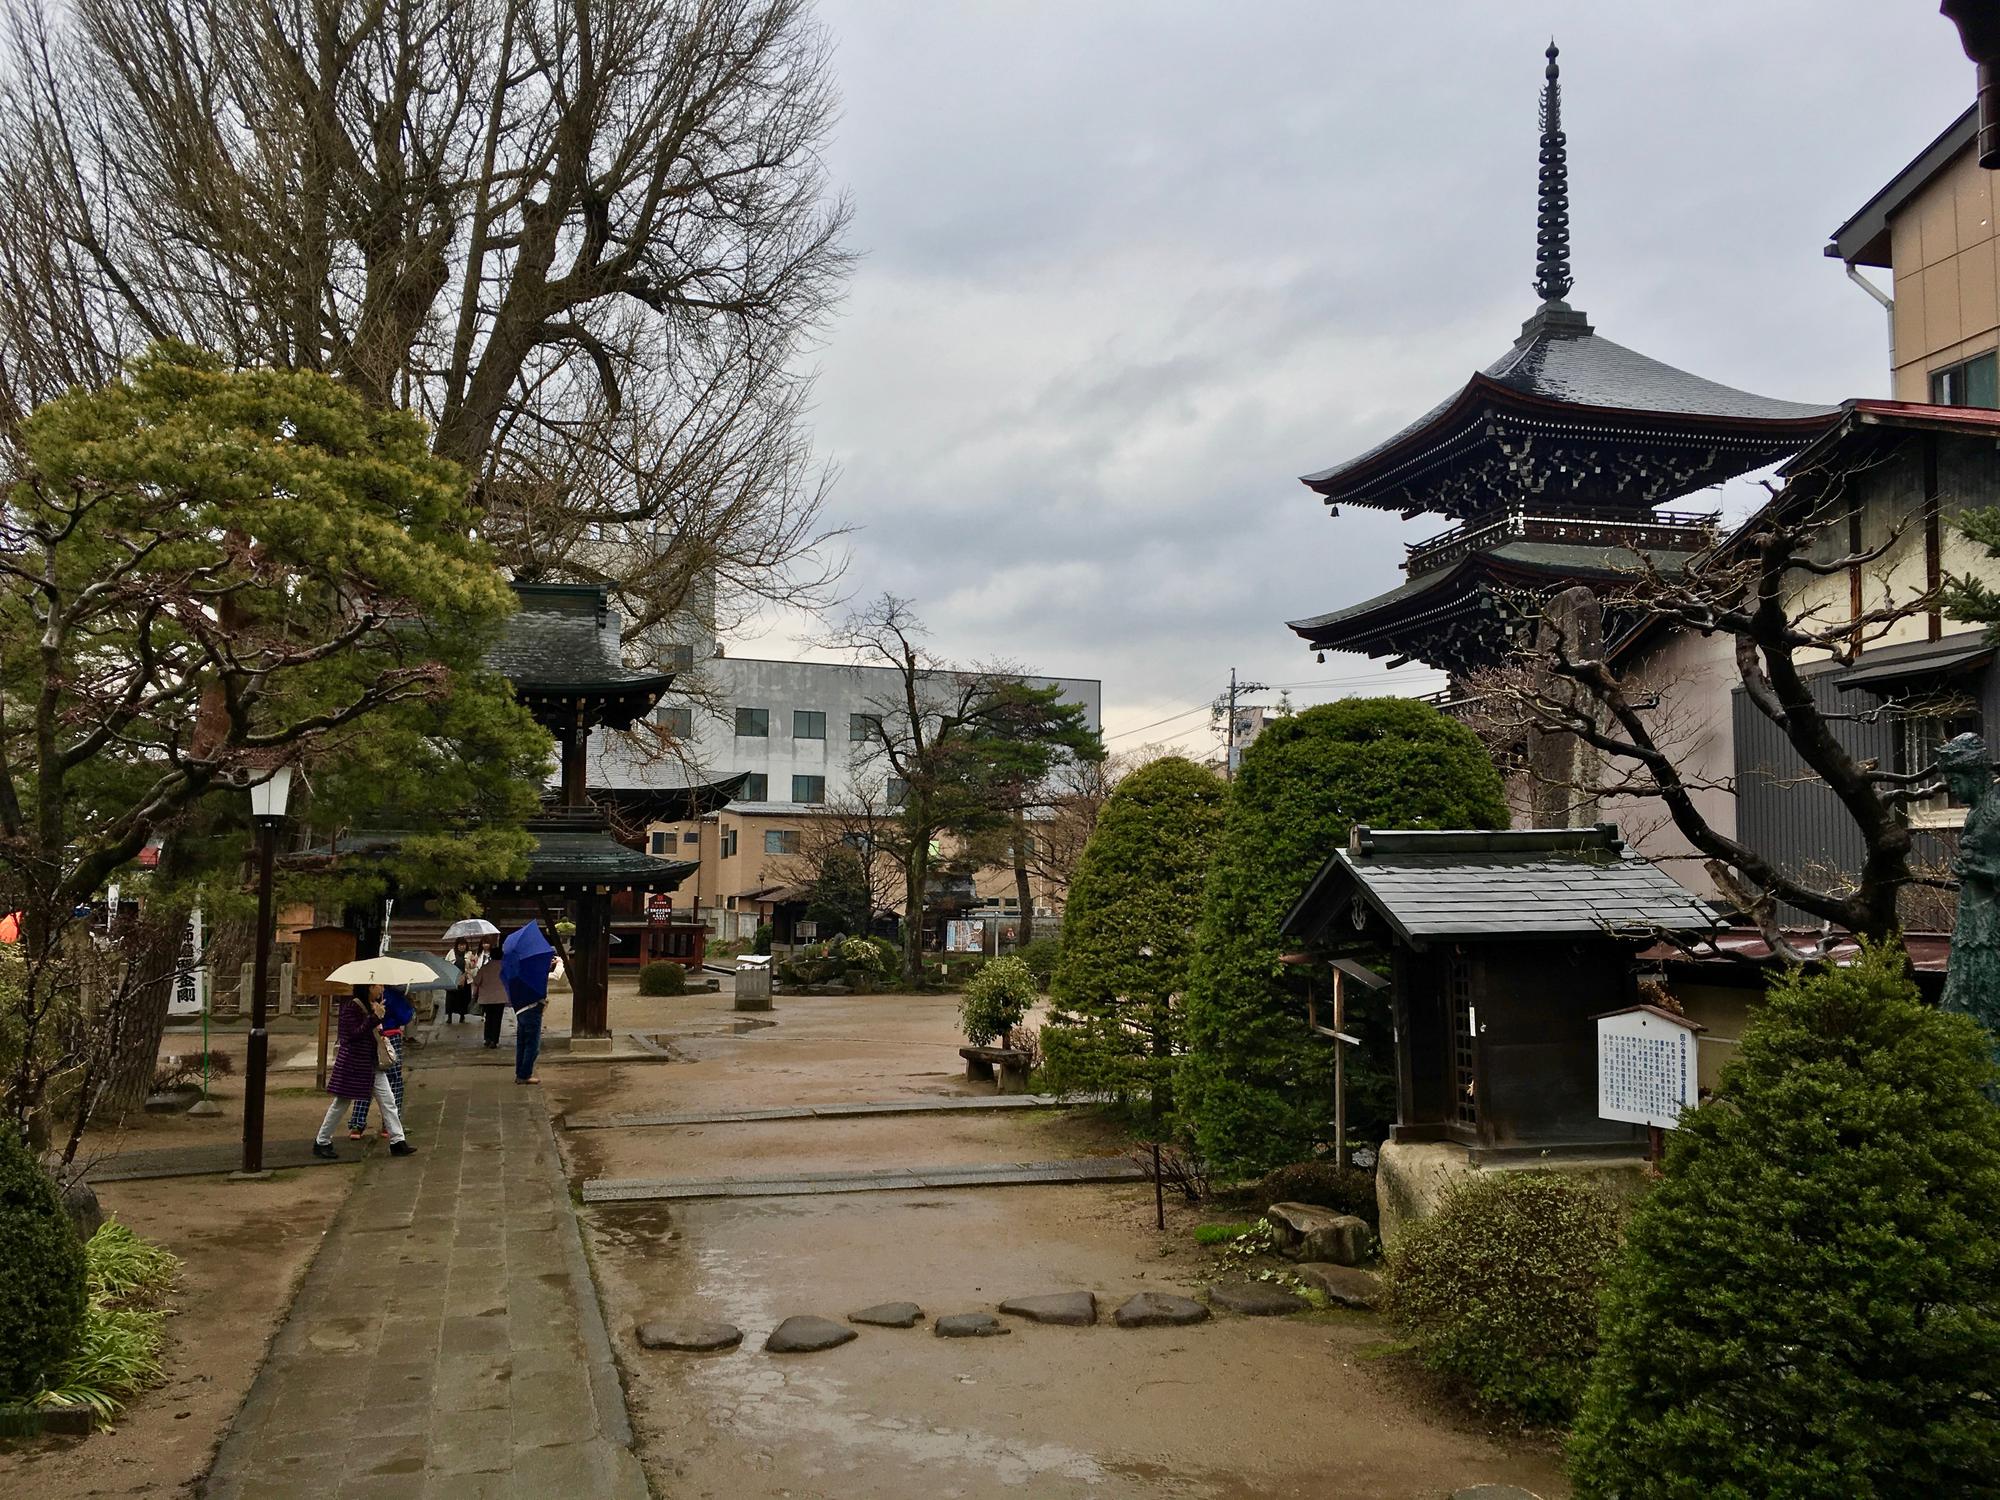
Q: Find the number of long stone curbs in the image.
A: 2